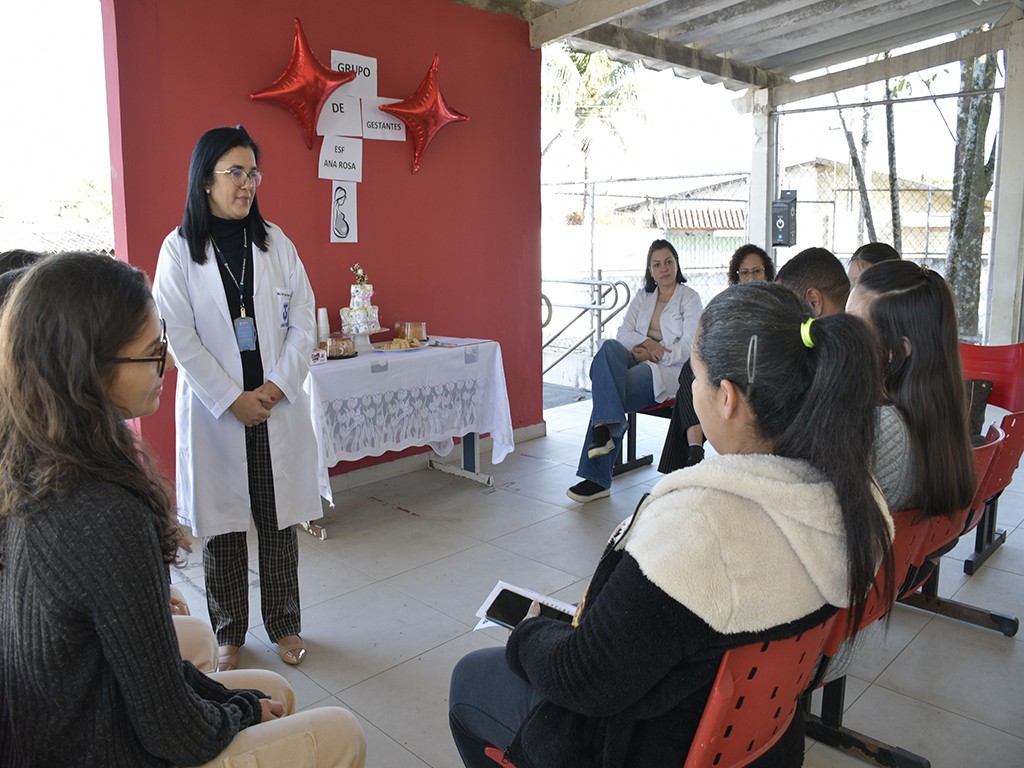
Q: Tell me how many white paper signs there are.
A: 5